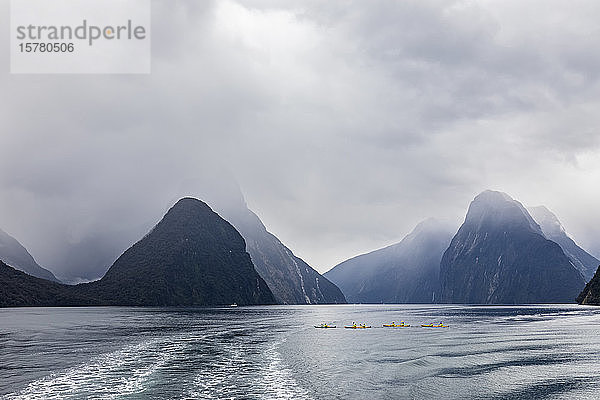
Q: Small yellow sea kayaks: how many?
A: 4